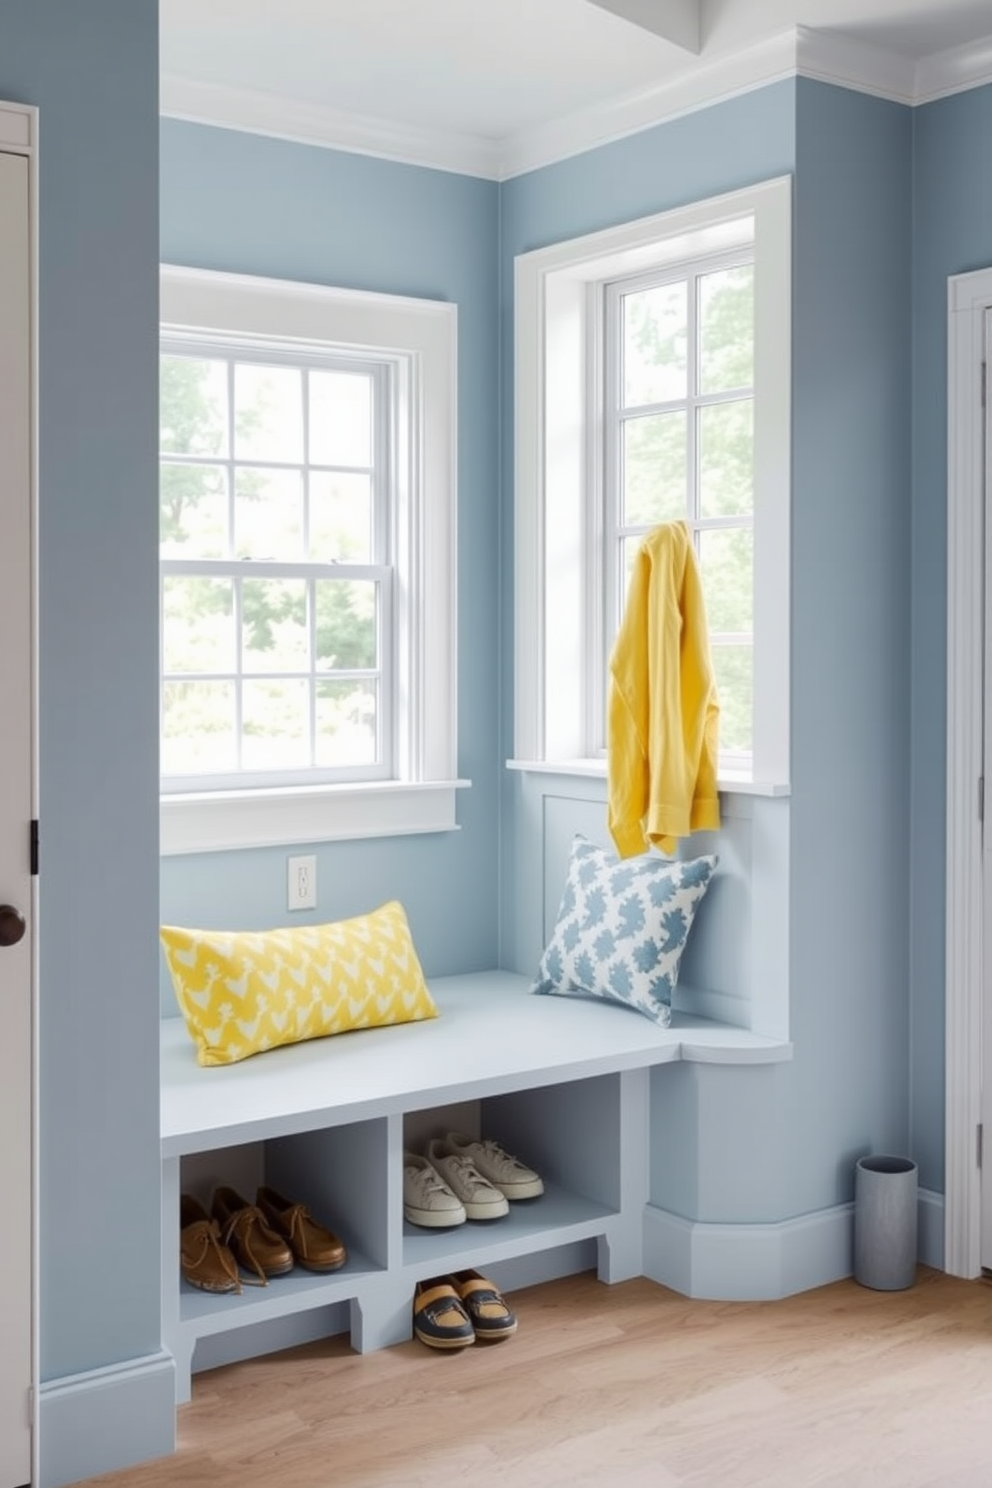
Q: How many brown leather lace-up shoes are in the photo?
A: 3